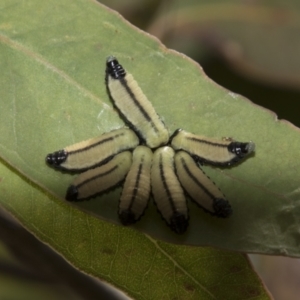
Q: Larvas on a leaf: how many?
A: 7